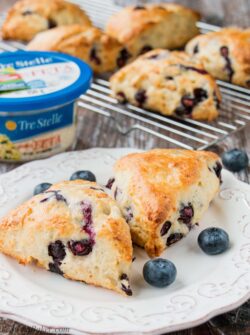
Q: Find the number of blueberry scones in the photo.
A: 7